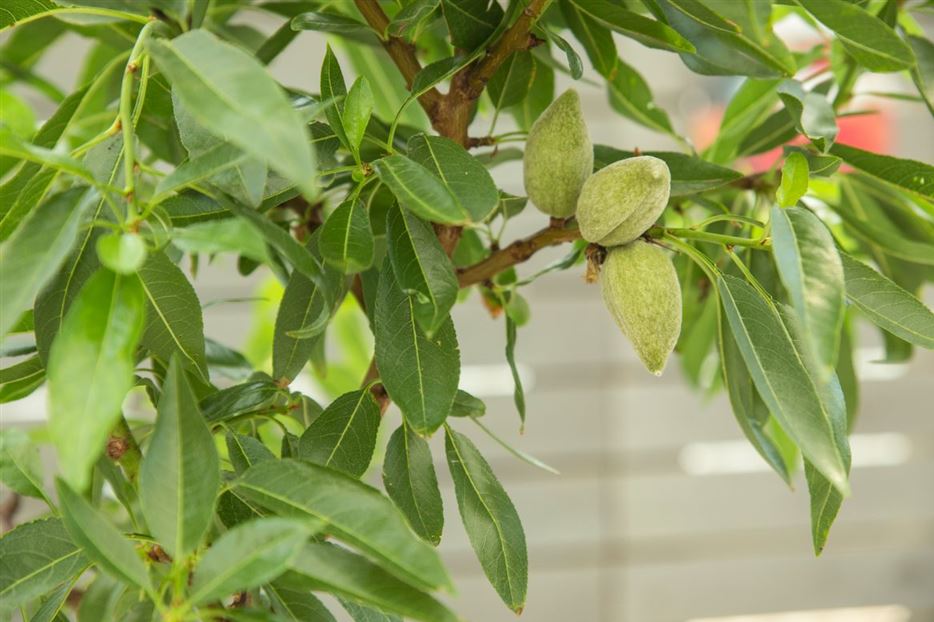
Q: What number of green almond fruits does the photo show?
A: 3